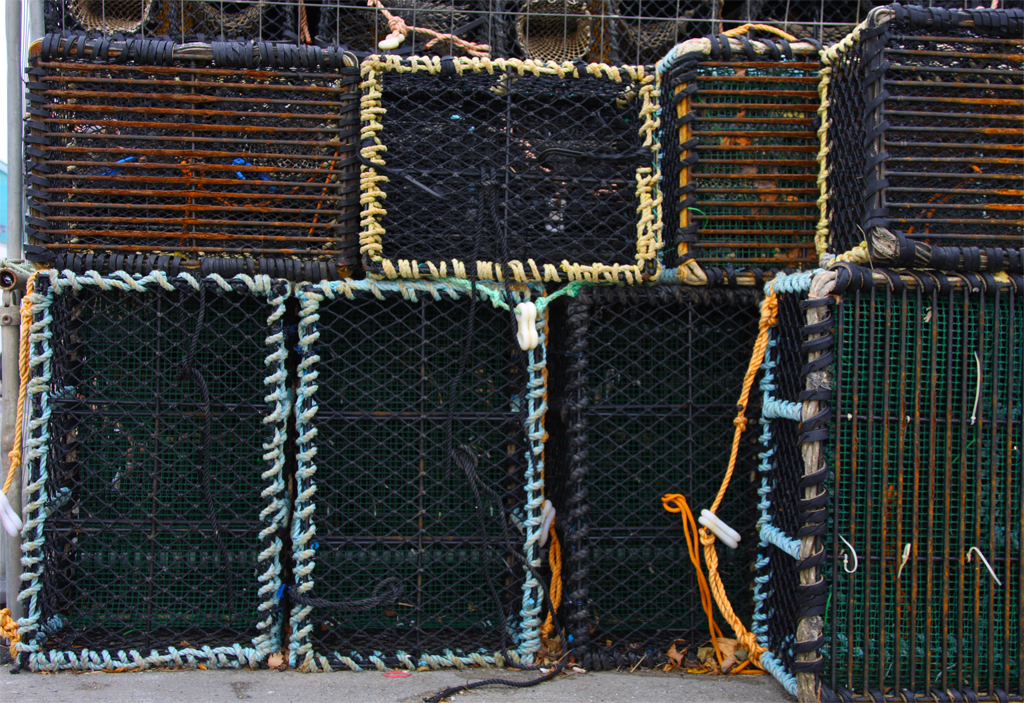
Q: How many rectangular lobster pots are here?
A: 8